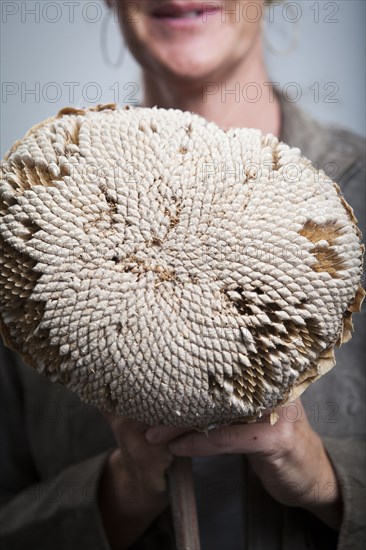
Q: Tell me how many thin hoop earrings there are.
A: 2